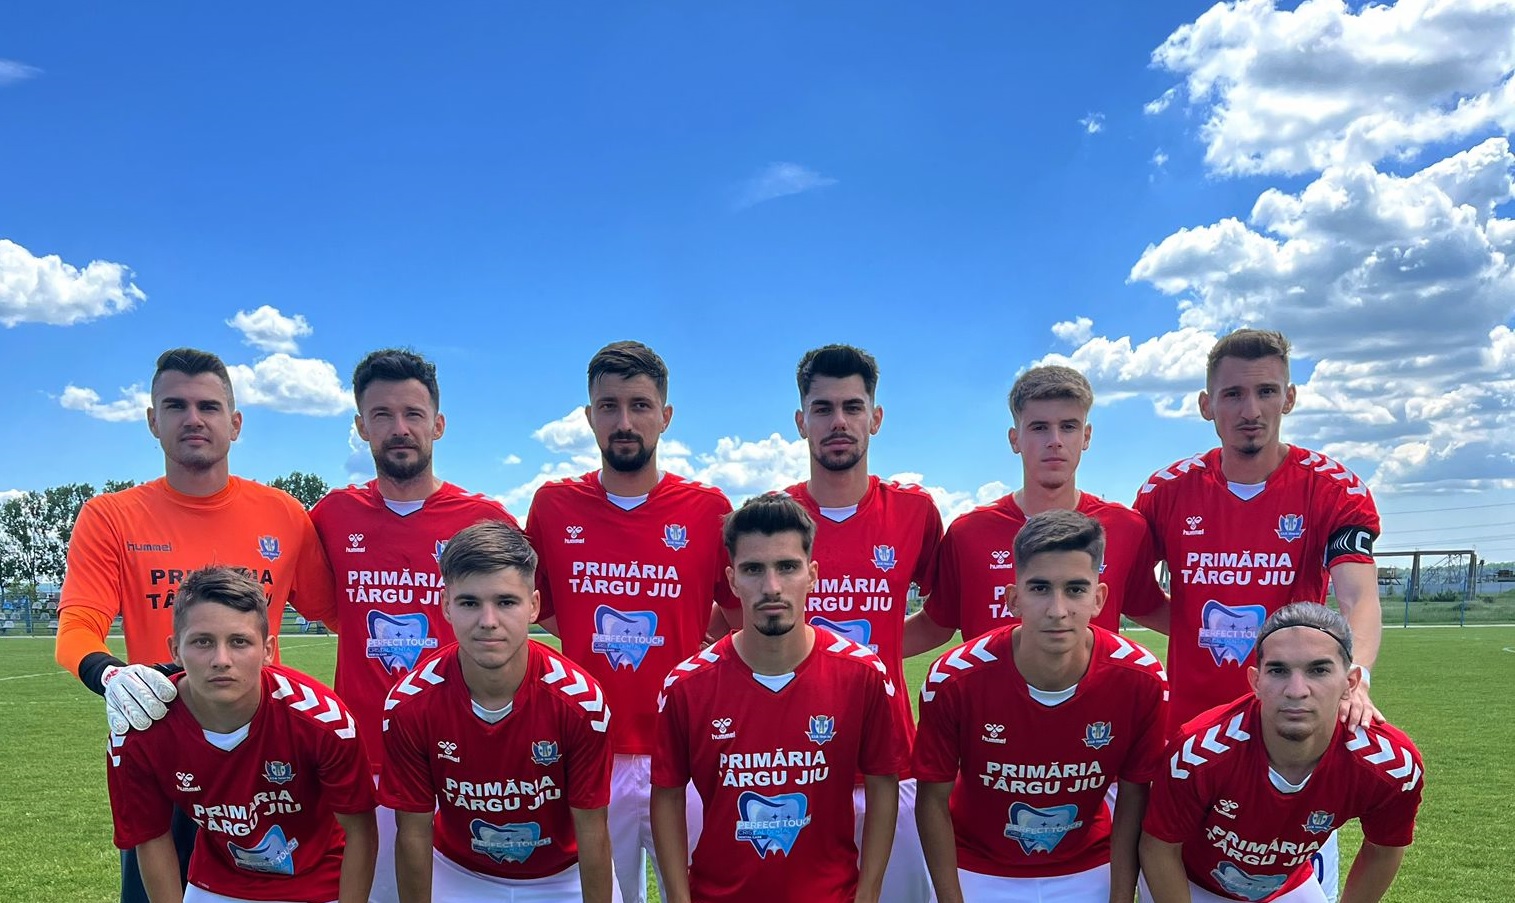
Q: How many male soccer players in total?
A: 11